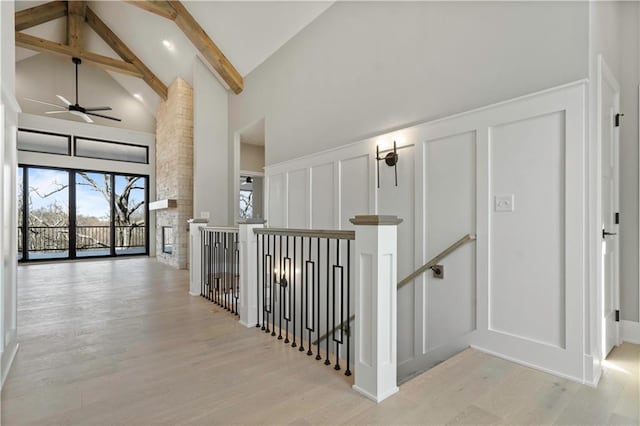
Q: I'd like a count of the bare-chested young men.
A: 0